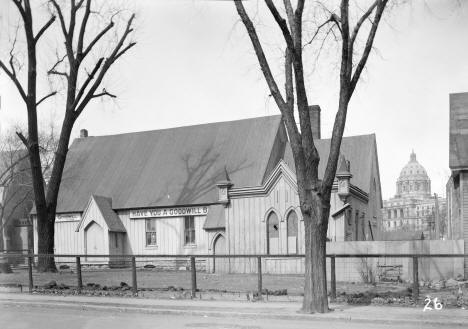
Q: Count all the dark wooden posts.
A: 7